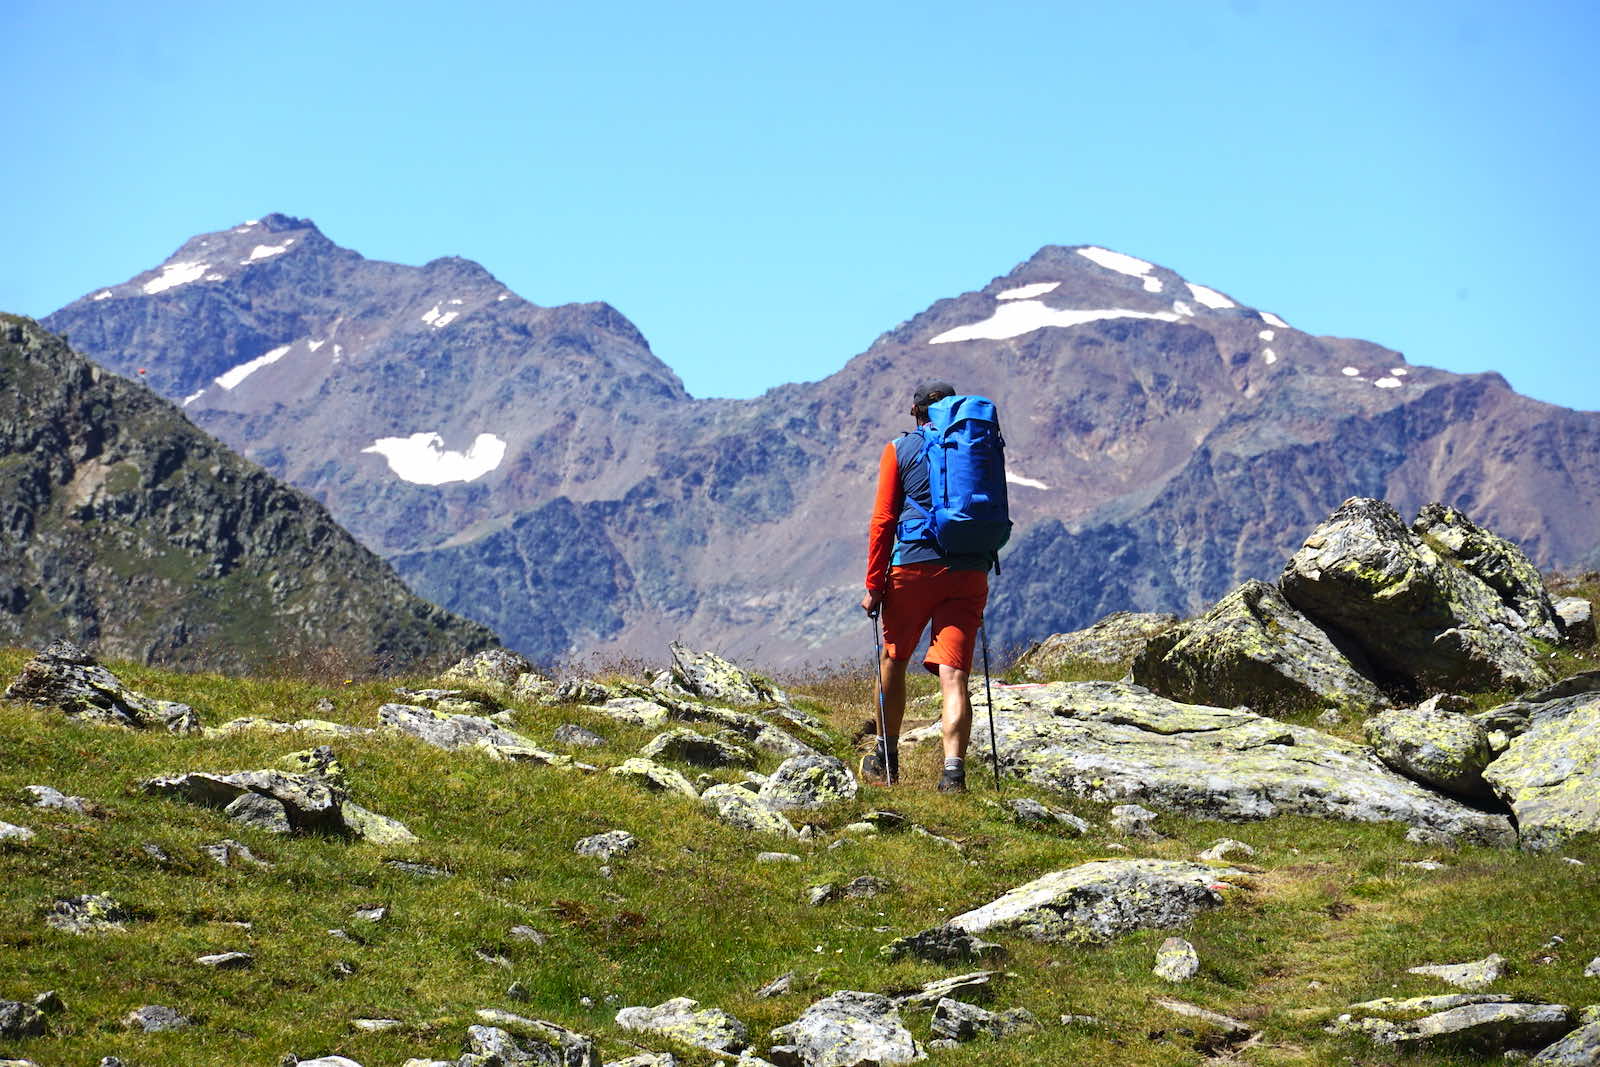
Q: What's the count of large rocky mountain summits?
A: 2